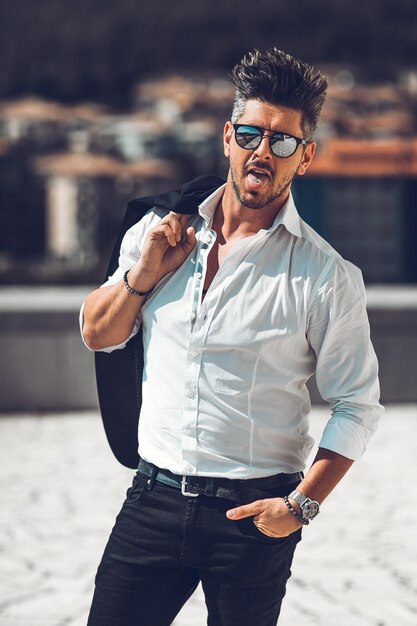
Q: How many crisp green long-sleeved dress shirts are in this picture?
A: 0